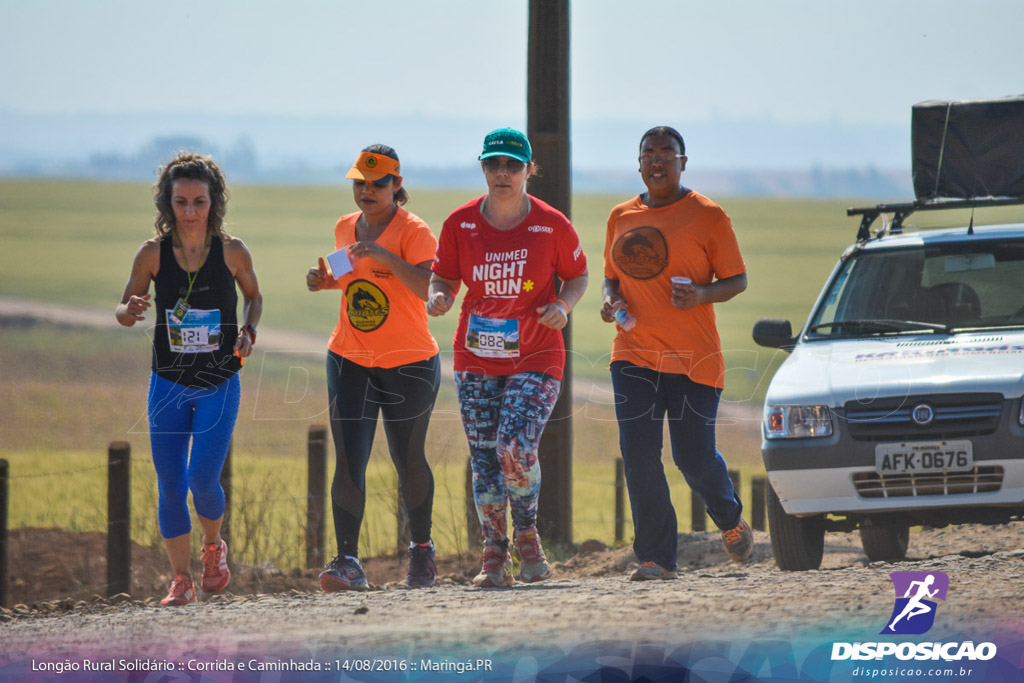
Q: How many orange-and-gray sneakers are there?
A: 2